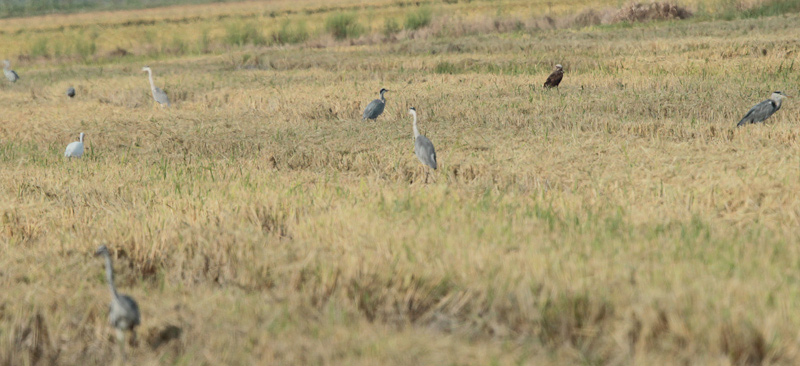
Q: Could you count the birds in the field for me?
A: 9